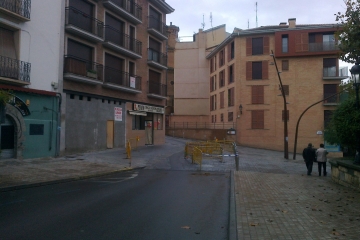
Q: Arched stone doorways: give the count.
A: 1